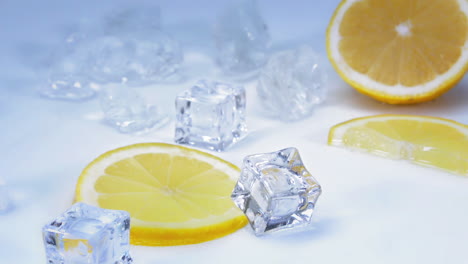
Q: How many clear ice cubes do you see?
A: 3